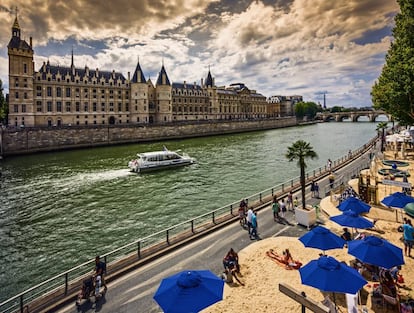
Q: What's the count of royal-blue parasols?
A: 7